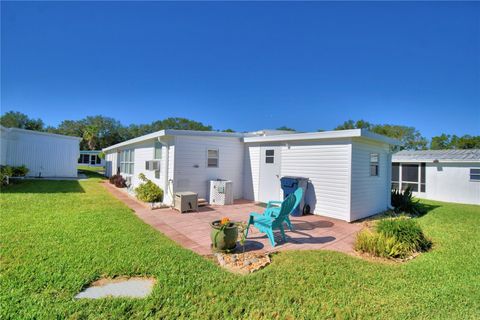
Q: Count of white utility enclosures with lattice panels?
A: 1